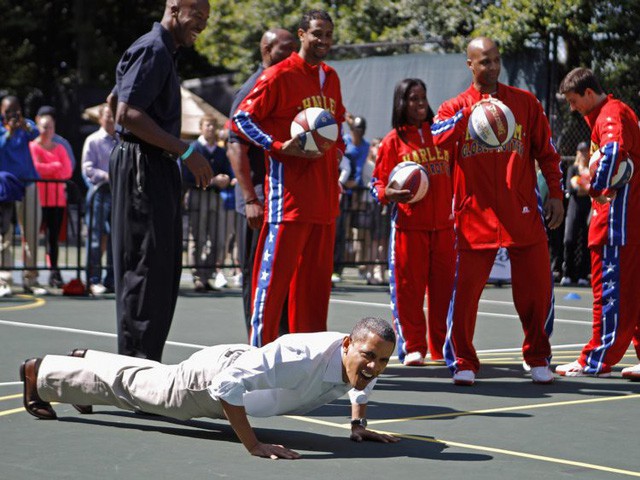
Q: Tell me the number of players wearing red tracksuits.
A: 4